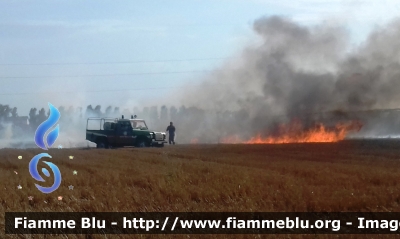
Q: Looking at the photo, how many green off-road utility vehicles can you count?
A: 1